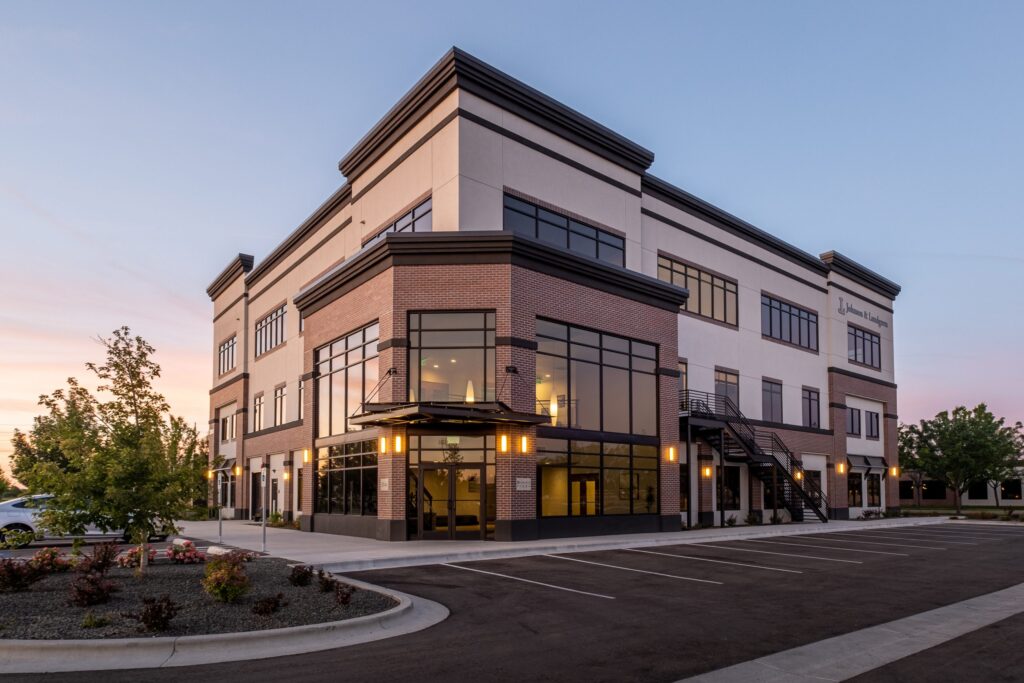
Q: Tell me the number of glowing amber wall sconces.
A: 13